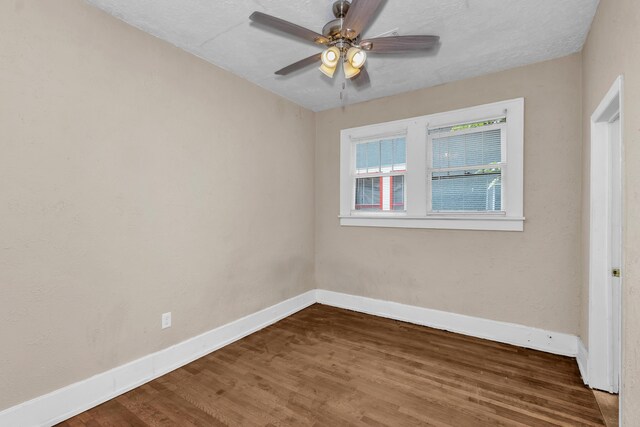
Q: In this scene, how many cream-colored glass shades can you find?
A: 4